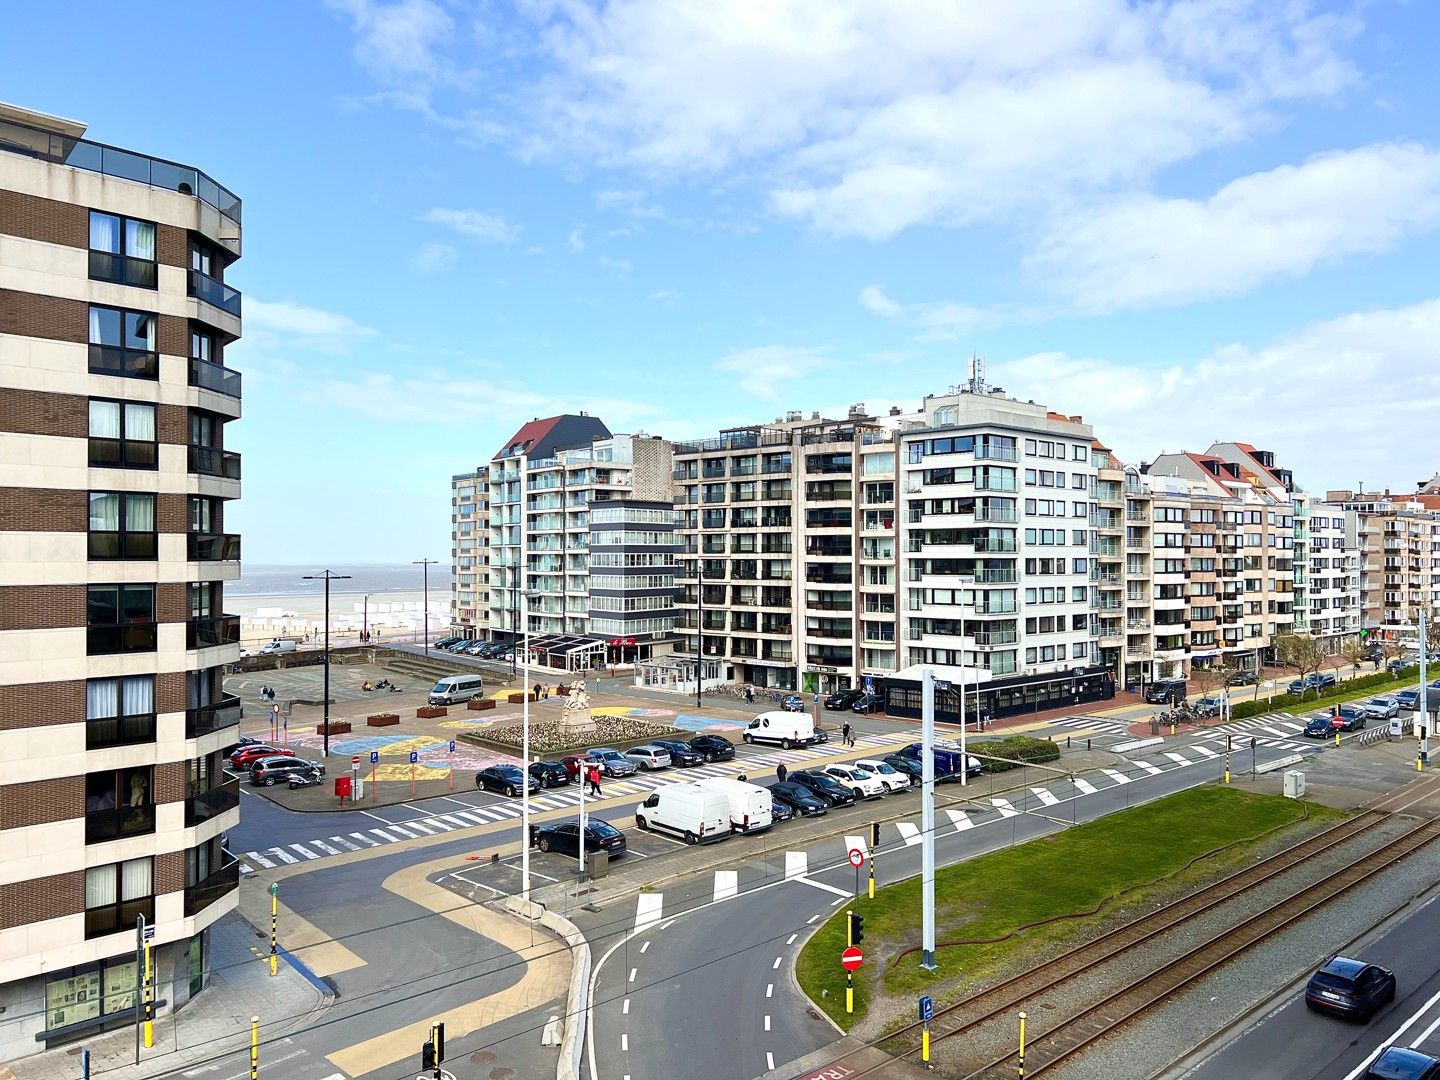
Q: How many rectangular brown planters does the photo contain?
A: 6